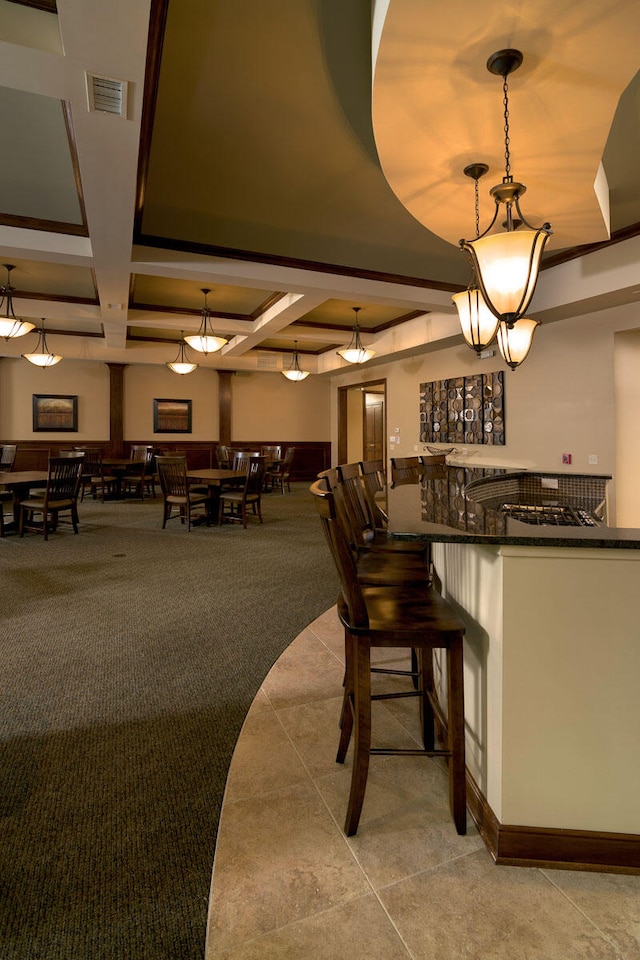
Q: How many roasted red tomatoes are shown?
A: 0